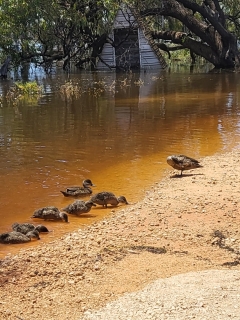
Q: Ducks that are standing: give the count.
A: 1